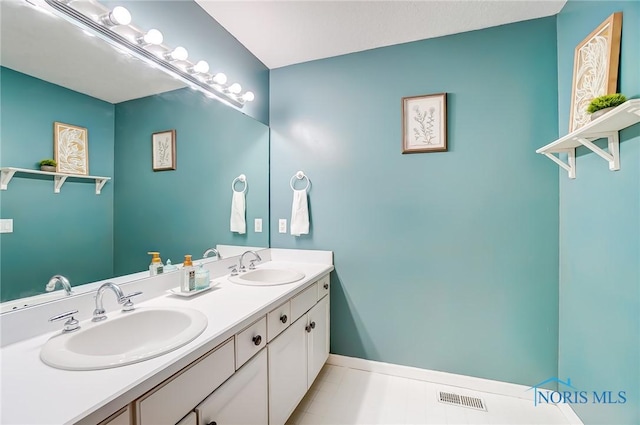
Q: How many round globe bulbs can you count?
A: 7